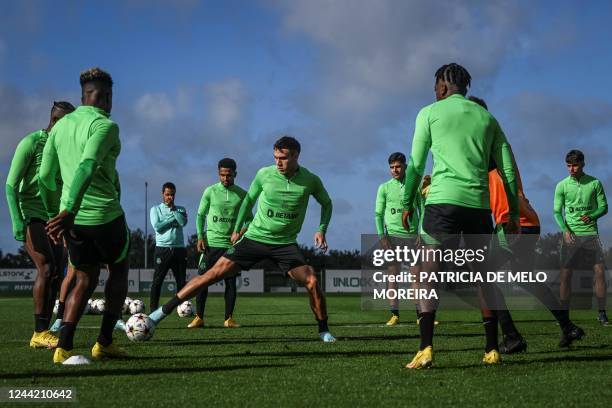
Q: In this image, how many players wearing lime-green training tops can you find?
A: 7